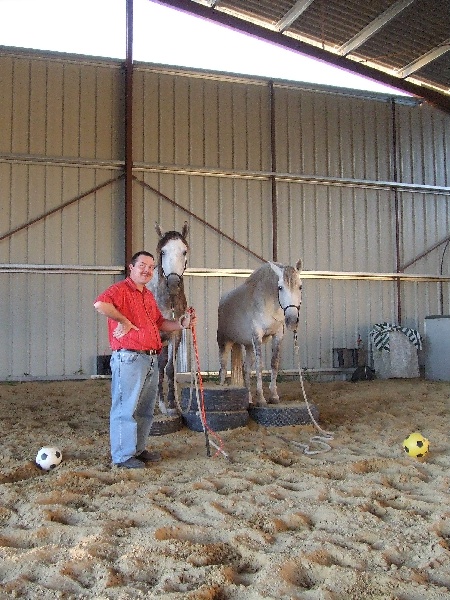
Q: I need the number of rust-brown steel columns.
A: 3